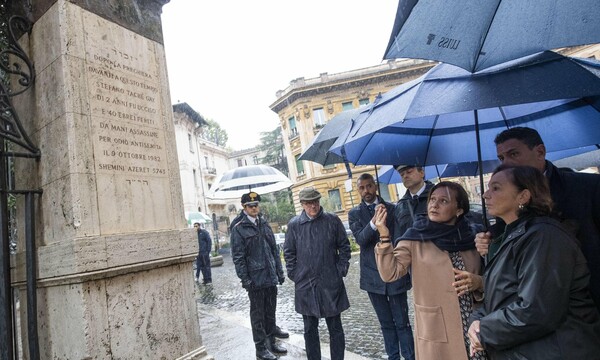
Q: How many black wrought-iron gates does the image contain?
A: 1